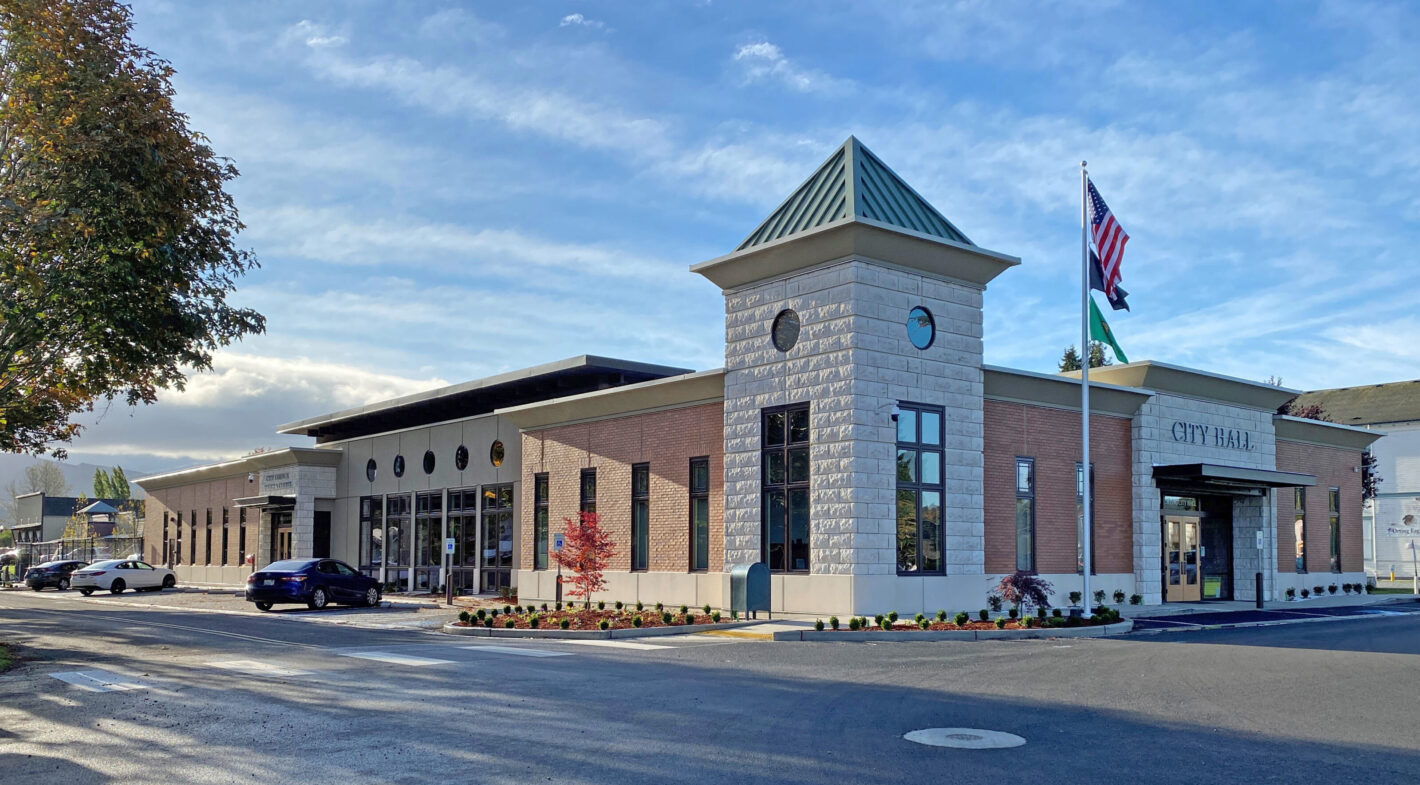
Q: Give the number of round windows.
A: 7